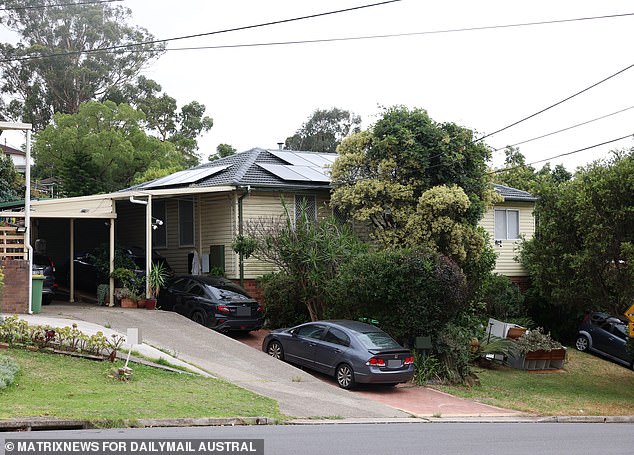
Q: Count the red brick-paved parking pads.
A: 1